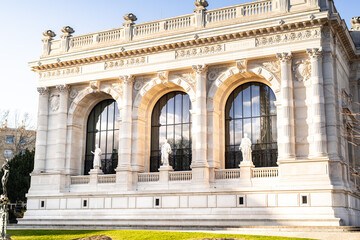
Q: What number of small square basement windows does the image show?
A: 5